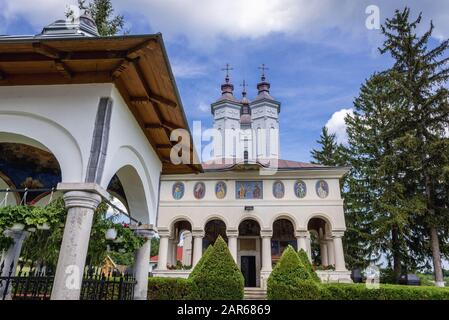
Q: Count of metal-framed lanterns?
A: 0